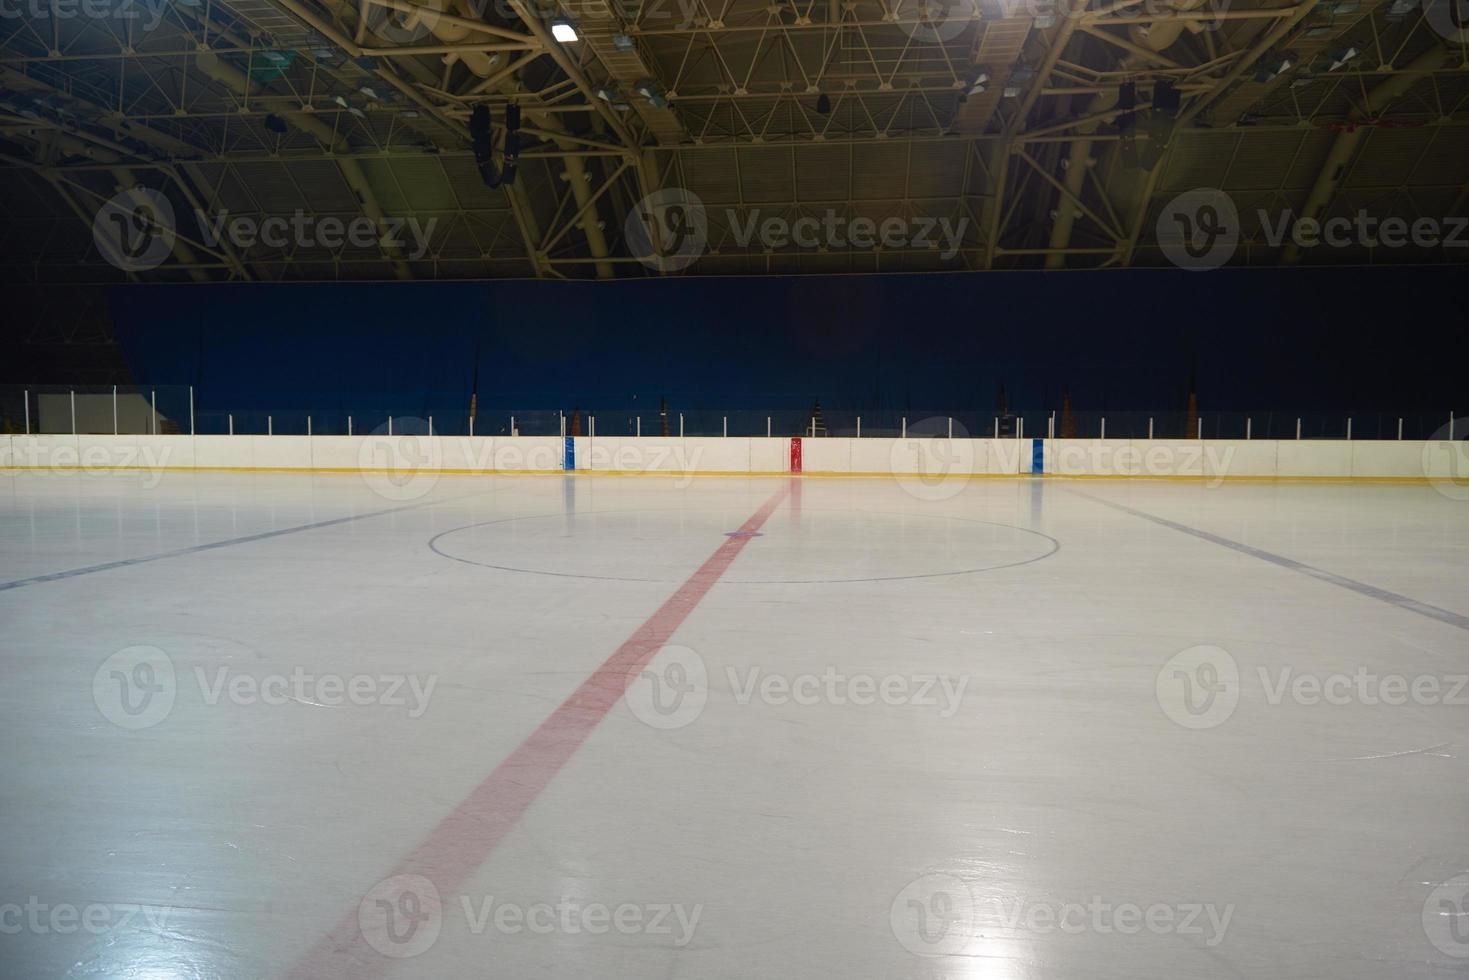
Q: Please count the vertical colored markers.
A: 3